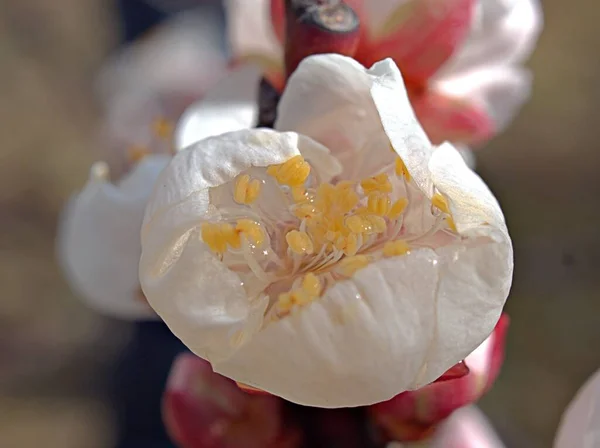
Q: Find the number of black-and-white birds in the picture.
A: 0